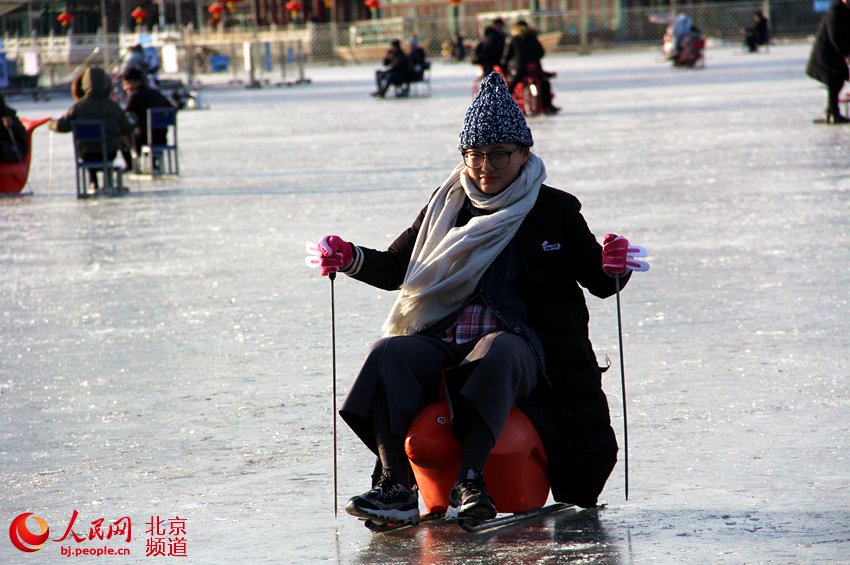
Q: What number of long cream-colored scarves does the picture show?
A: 1